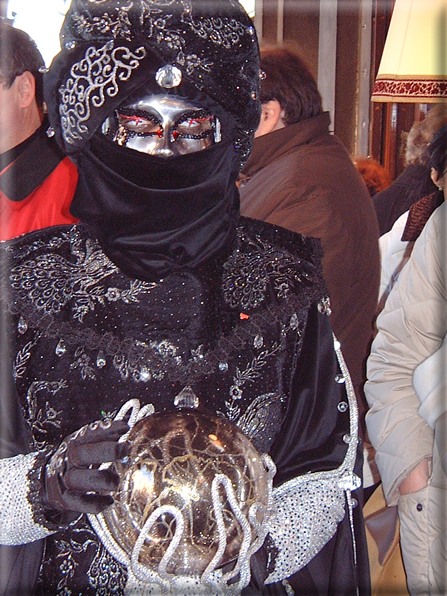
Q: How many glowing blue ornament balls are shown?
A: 0